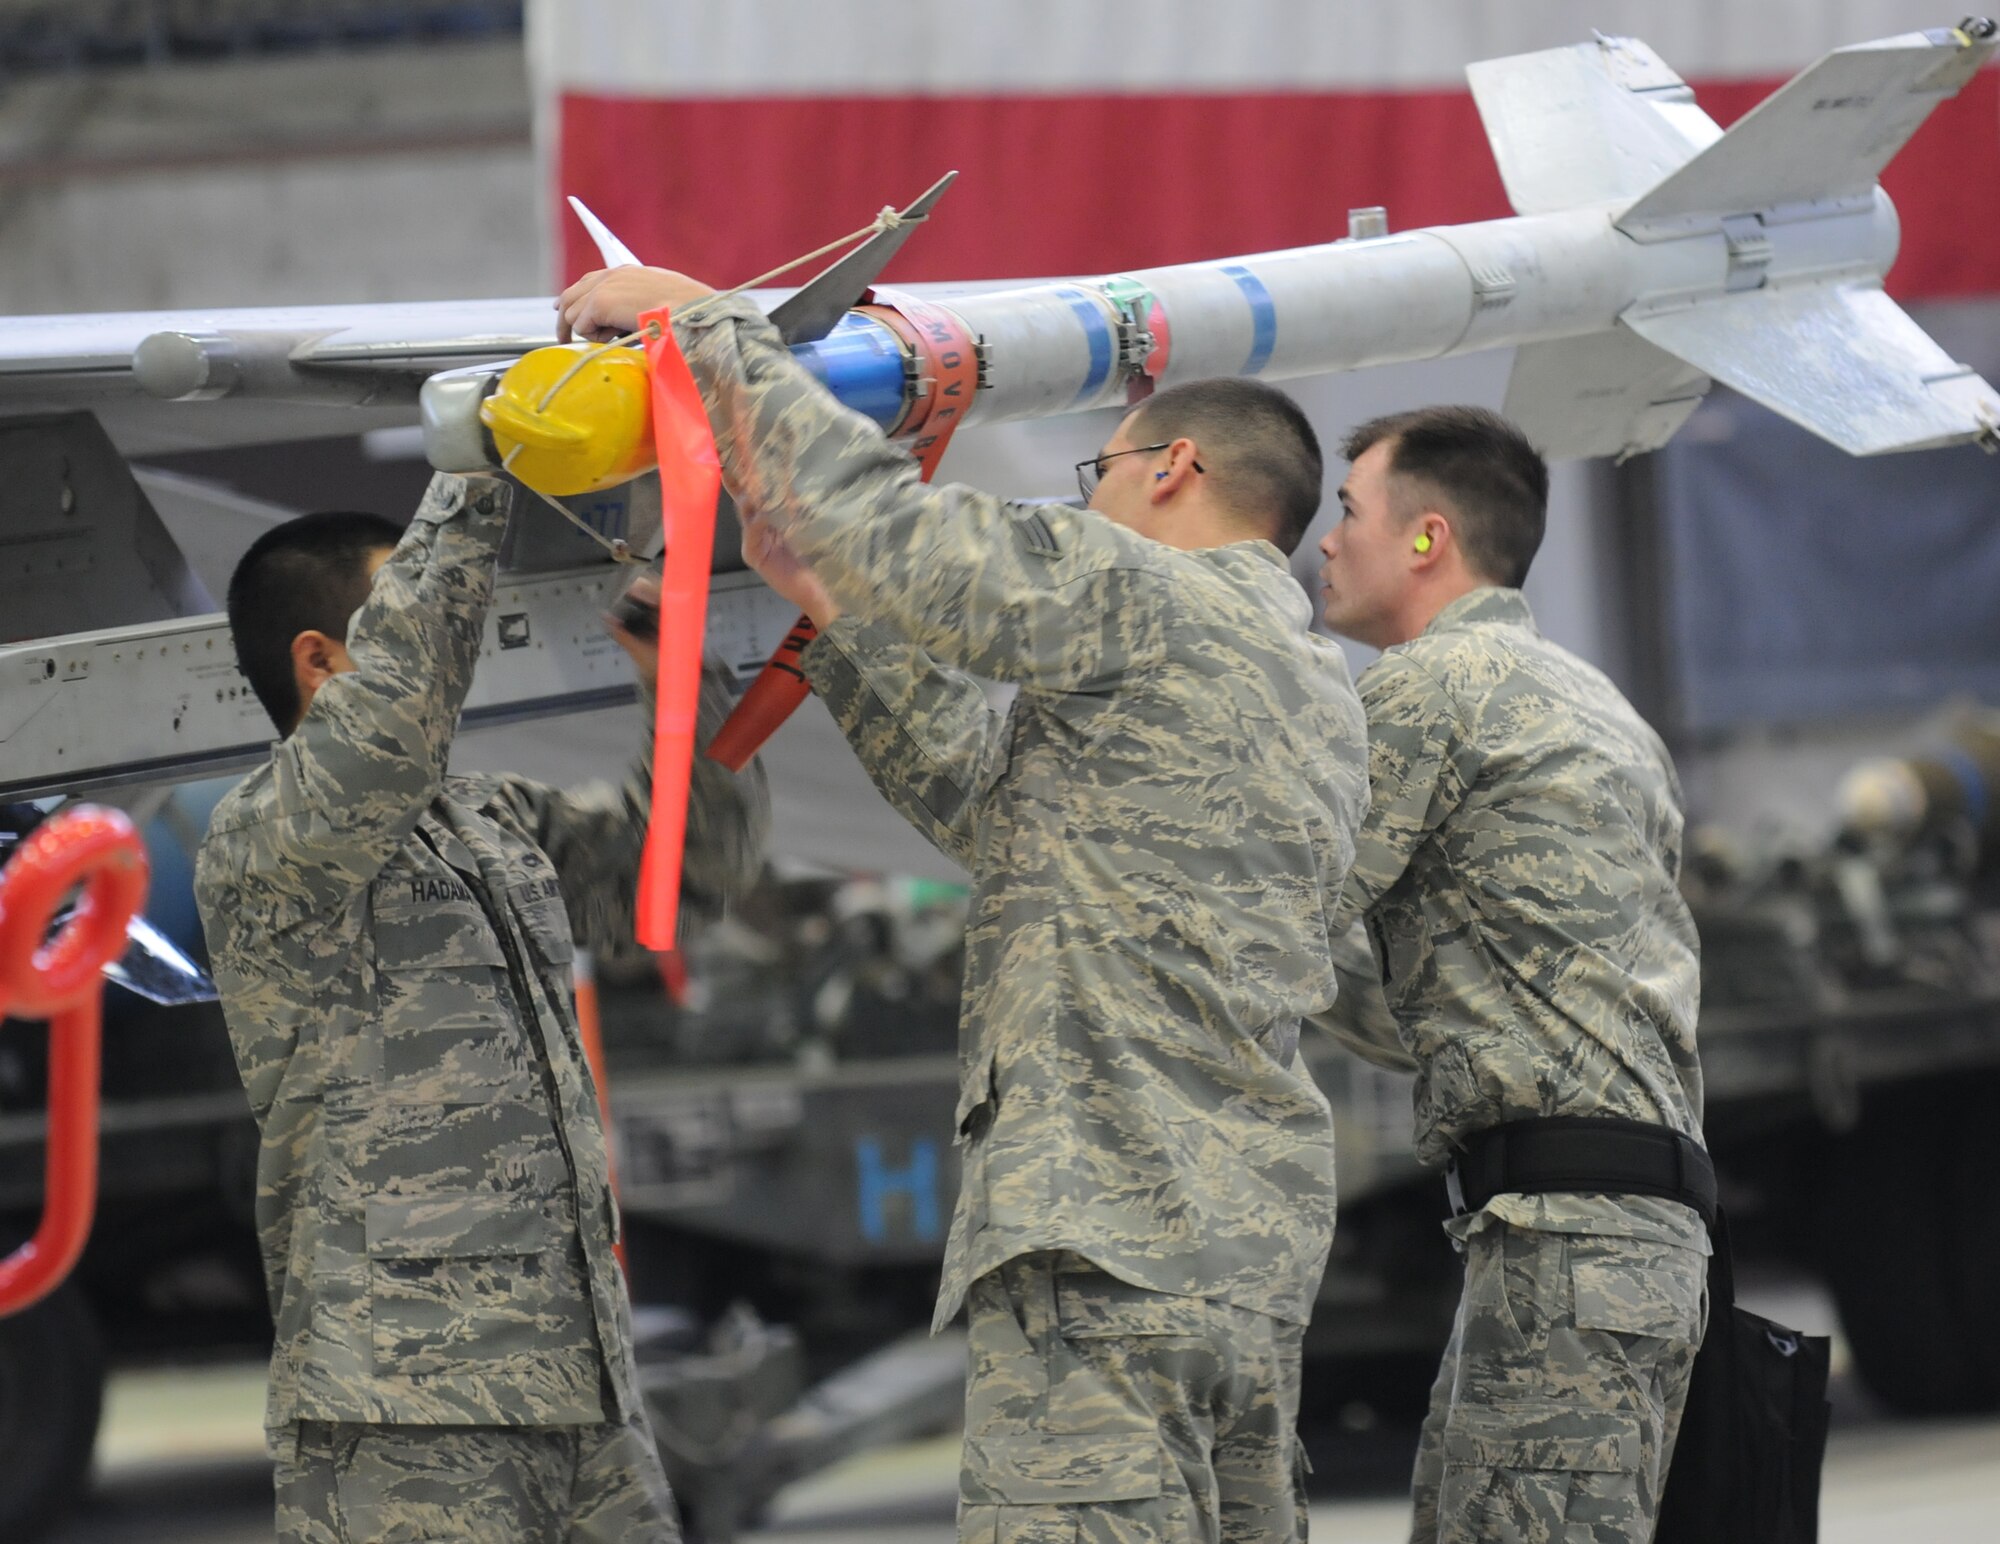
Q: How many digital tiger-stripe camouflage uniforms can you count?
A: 3